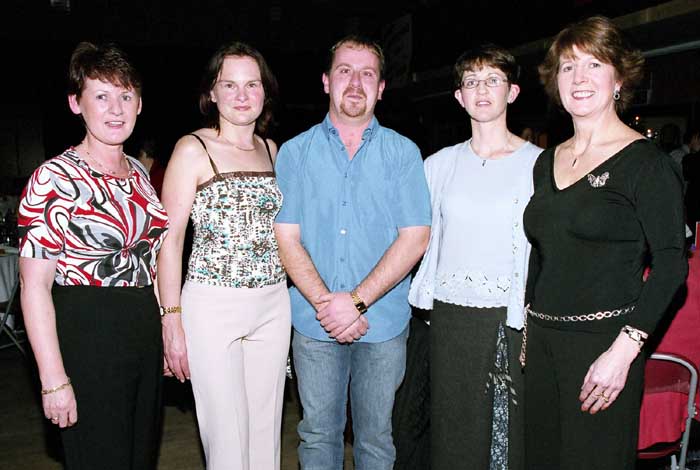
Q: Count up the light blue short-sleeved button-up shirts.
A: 1